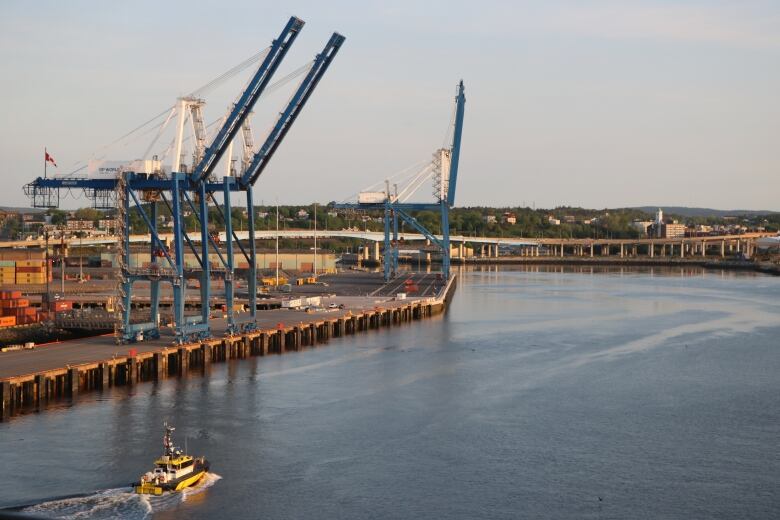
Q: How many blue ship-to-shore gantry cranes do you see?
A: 3